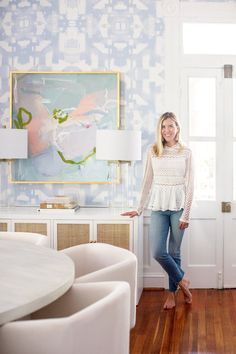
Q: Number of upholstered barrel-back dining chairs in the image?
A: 3